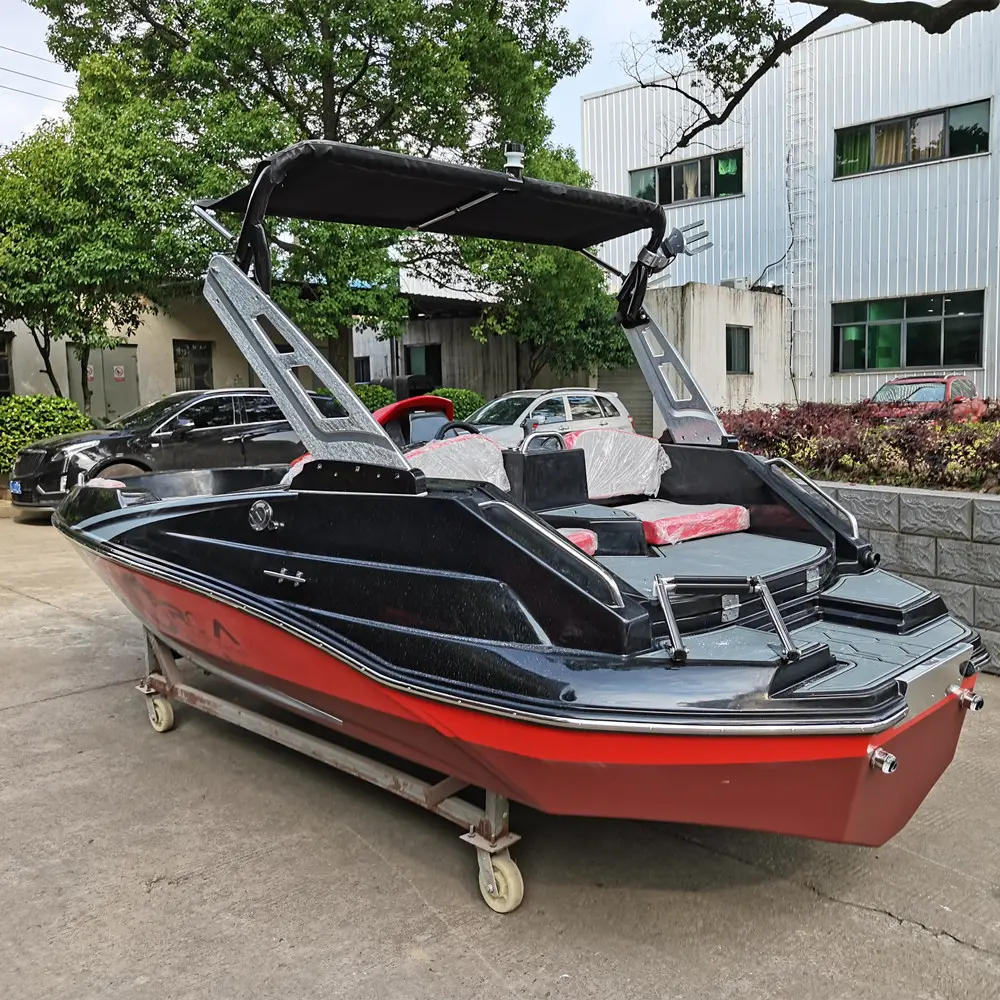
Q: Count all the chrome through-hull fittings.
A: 2